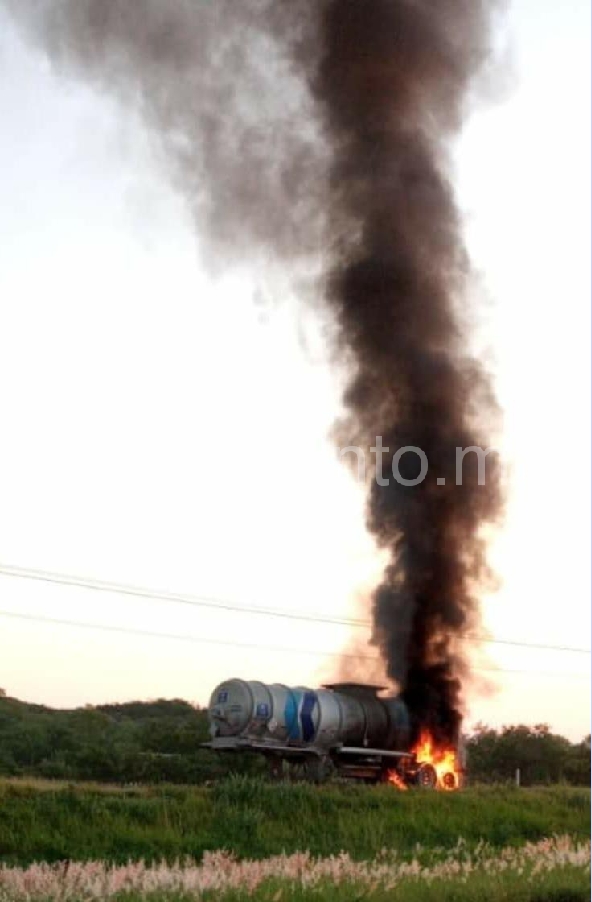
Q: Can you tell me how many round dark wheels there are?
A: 2